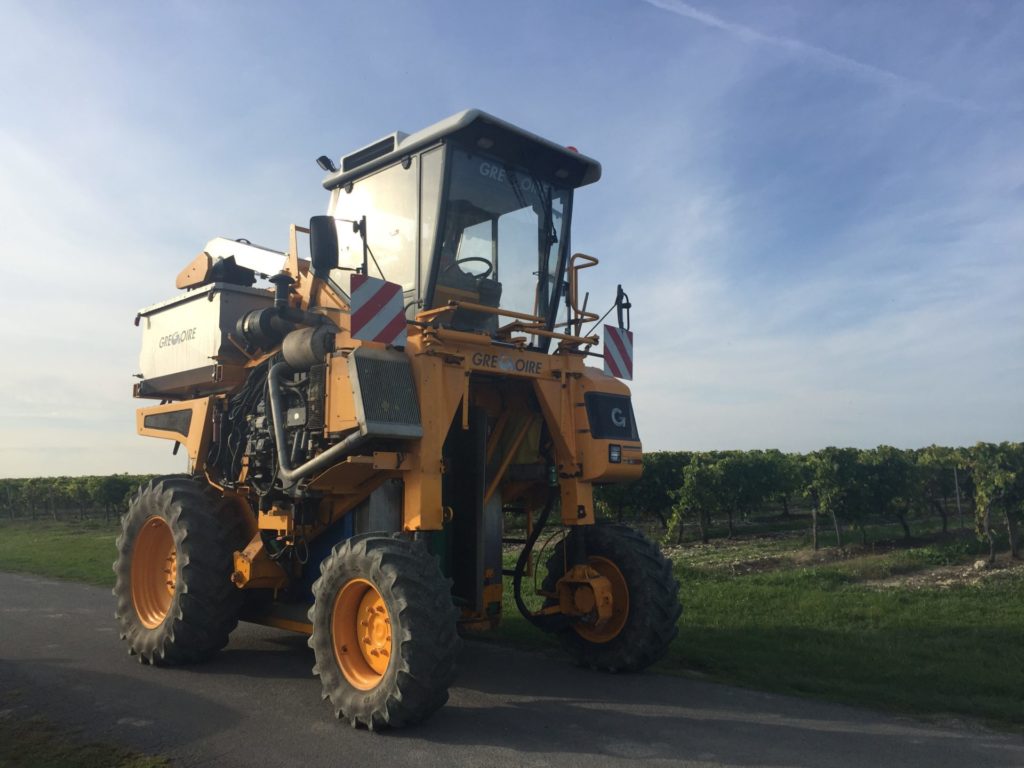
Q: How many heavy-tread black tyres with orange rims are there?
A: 3